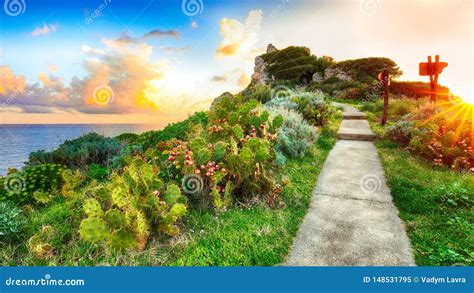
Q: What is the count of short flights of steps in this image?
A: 2